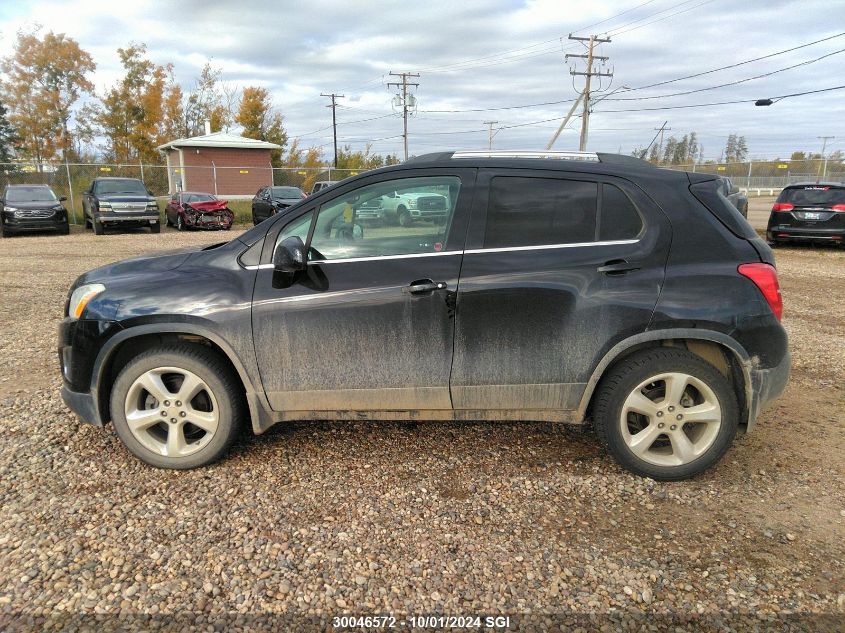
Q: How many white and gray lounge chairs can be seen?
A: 0